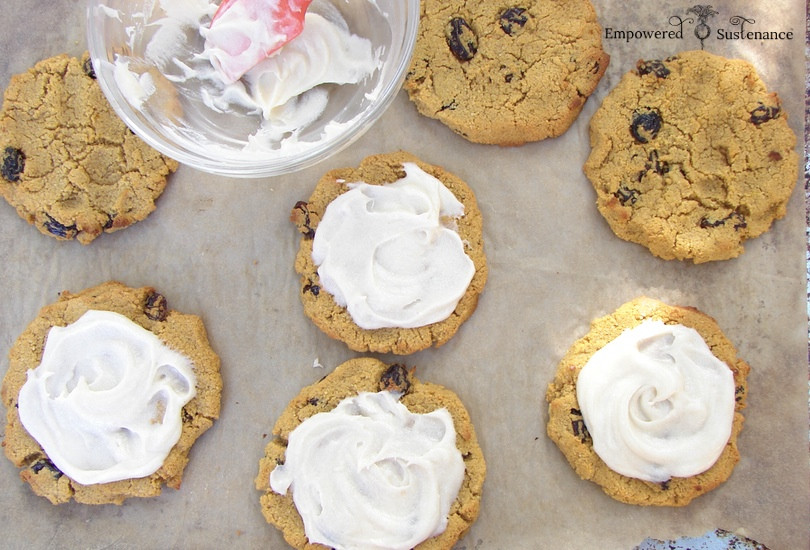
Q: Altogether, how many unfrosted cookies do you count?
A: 3